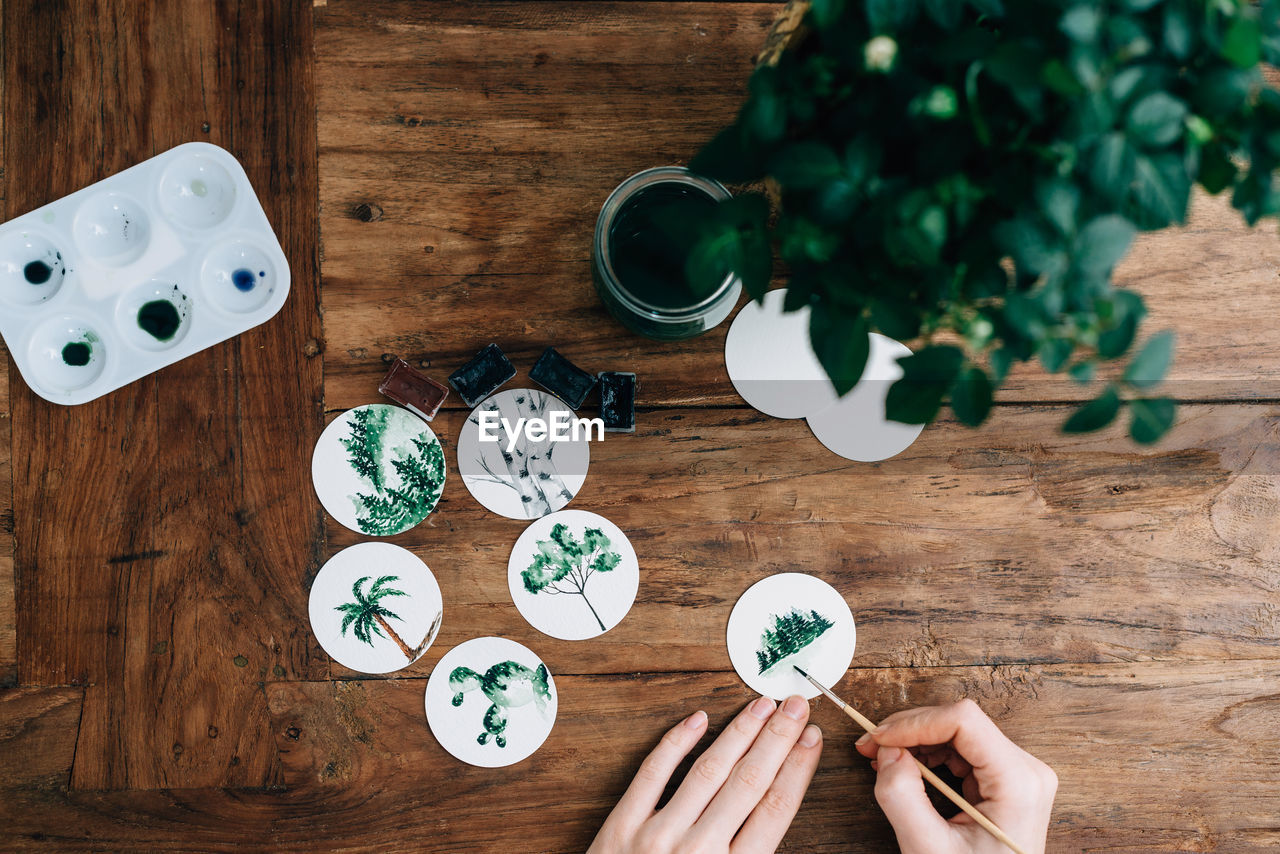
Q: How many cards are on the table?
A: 8